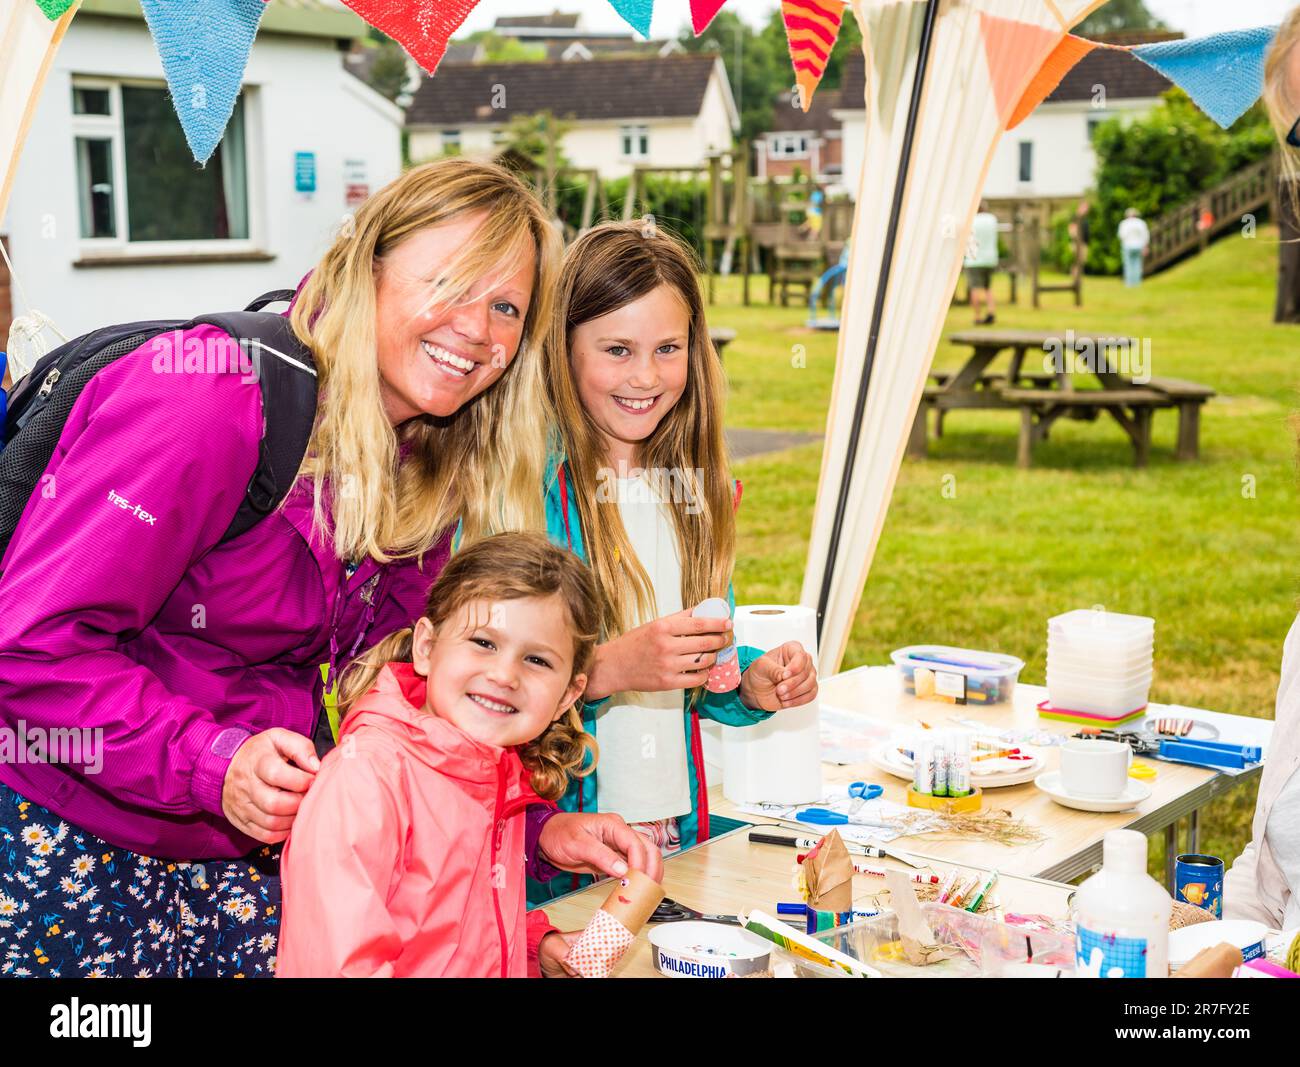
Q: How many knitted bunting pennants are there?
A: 8